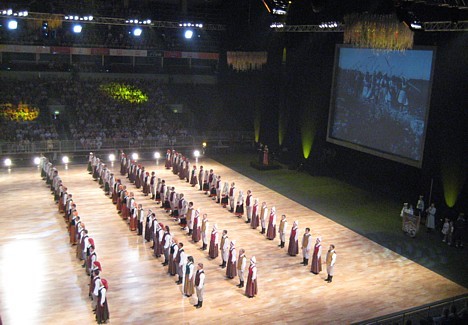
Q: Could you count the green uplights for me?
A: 4